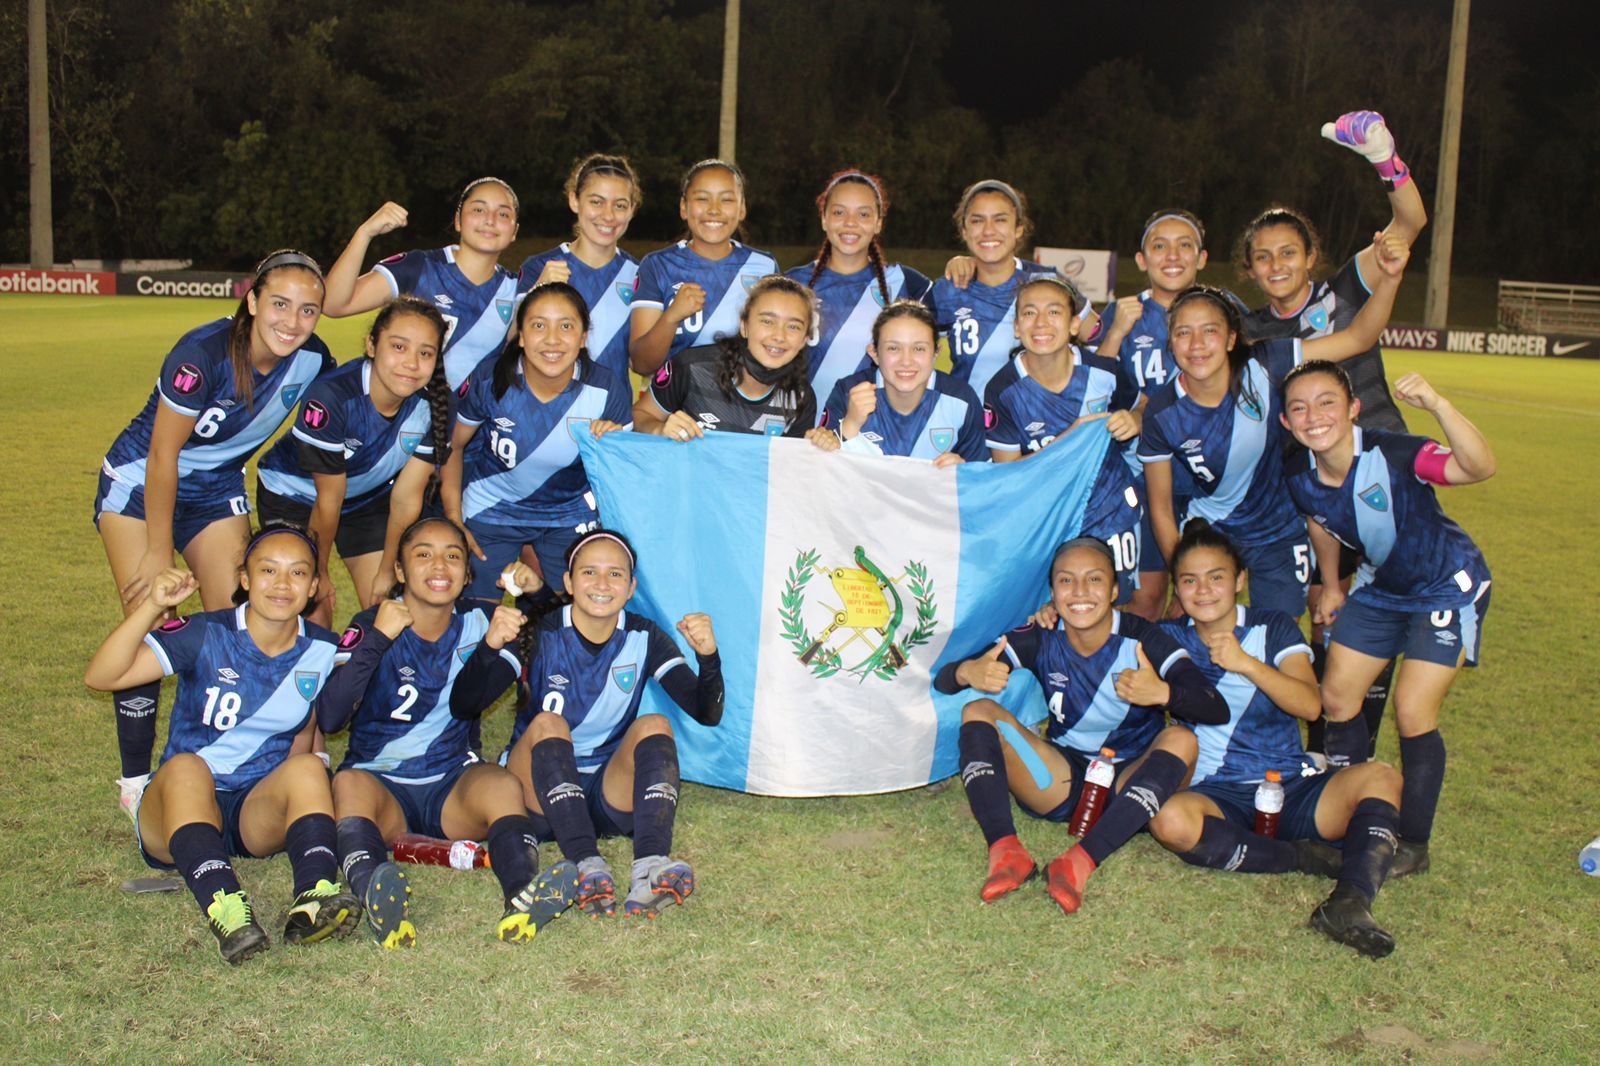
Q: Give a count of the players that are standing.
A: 15